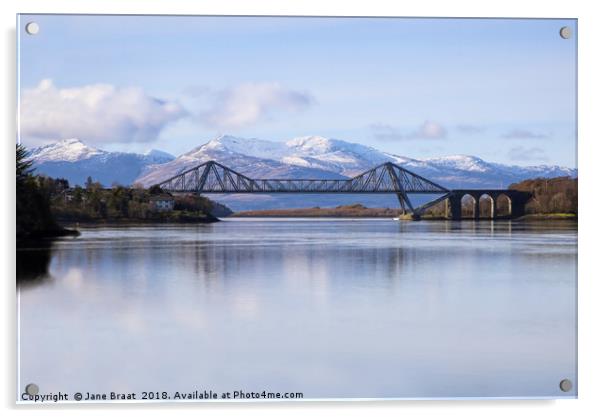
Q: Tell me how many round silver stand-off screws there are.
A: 4